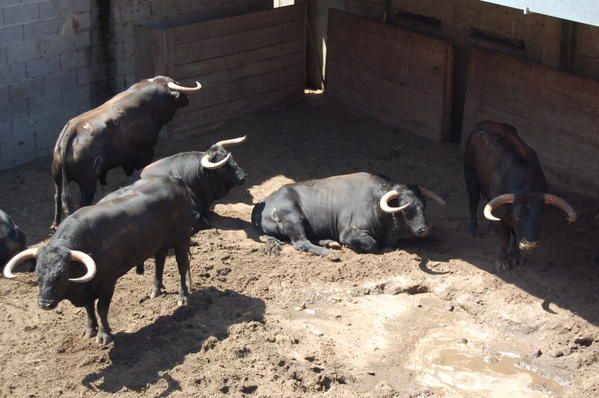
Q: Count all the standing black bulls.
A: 3